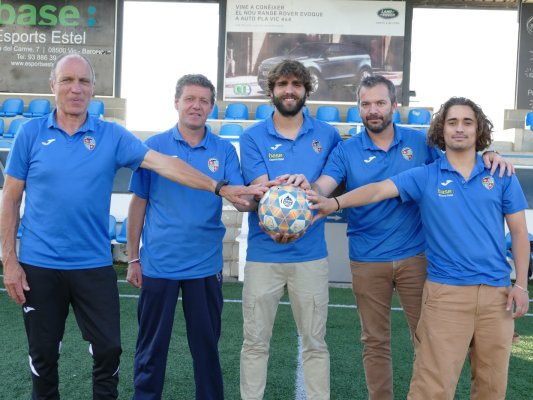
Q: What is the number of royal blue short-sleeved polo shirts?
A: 5